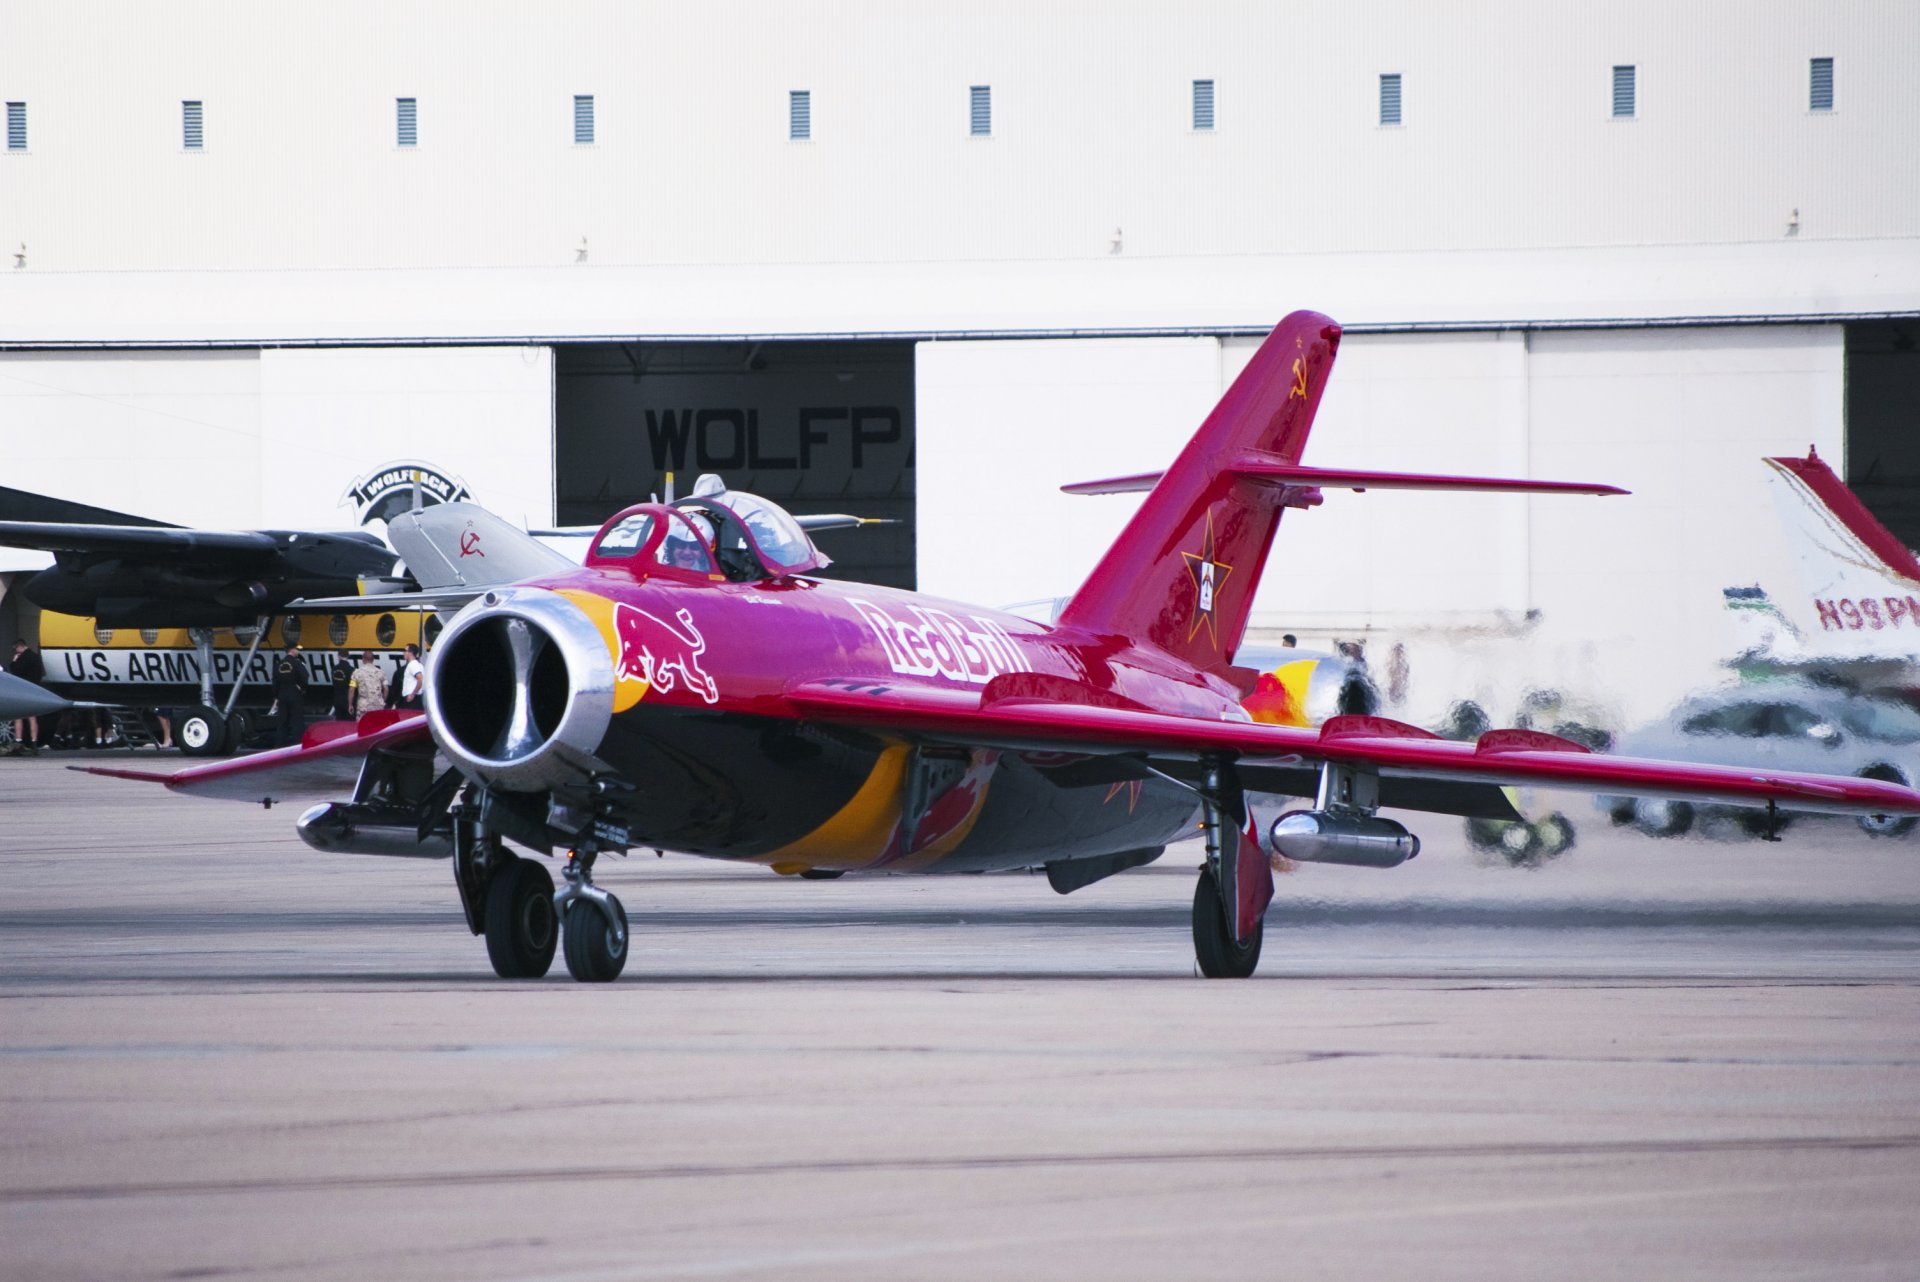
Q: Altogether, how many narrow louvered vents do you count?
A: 10